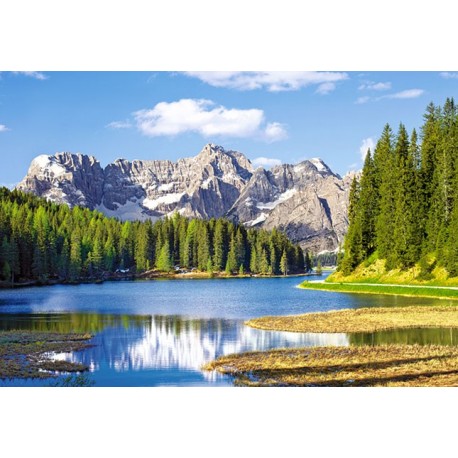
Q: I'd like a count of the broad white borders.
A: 2